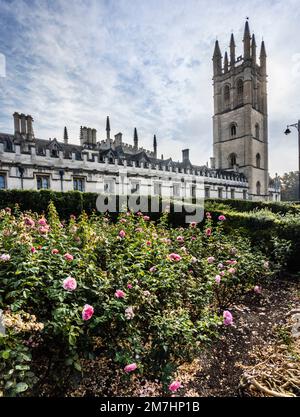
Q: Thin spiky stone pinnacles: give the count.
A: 10